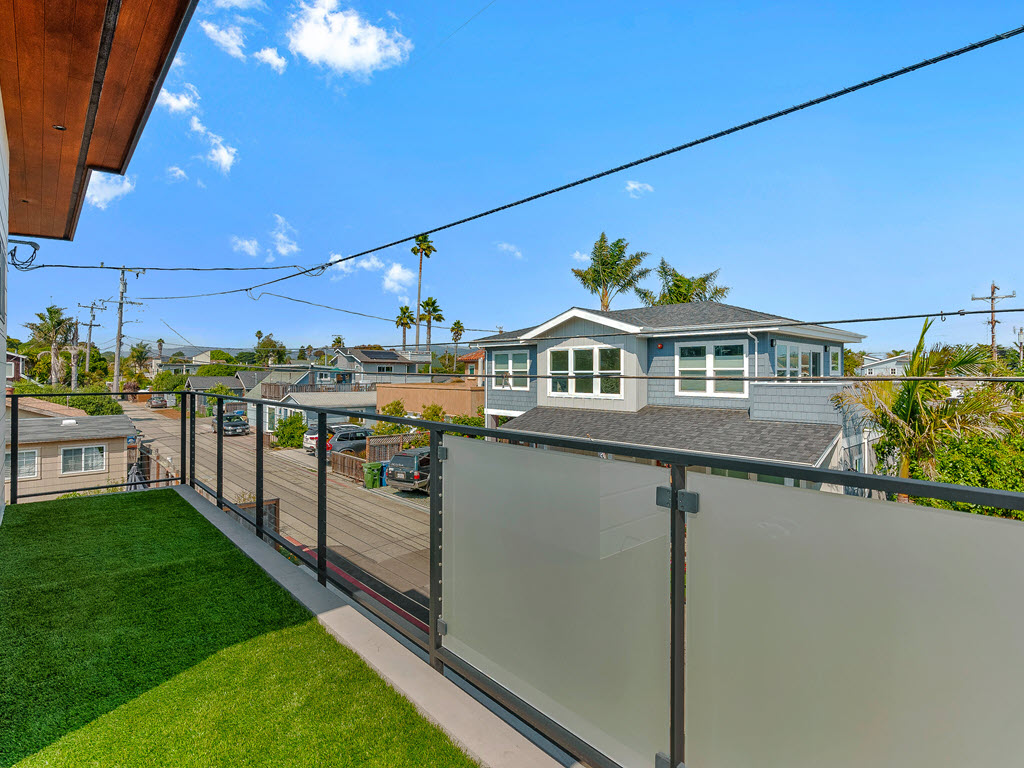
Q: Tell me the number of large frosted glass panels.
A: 2